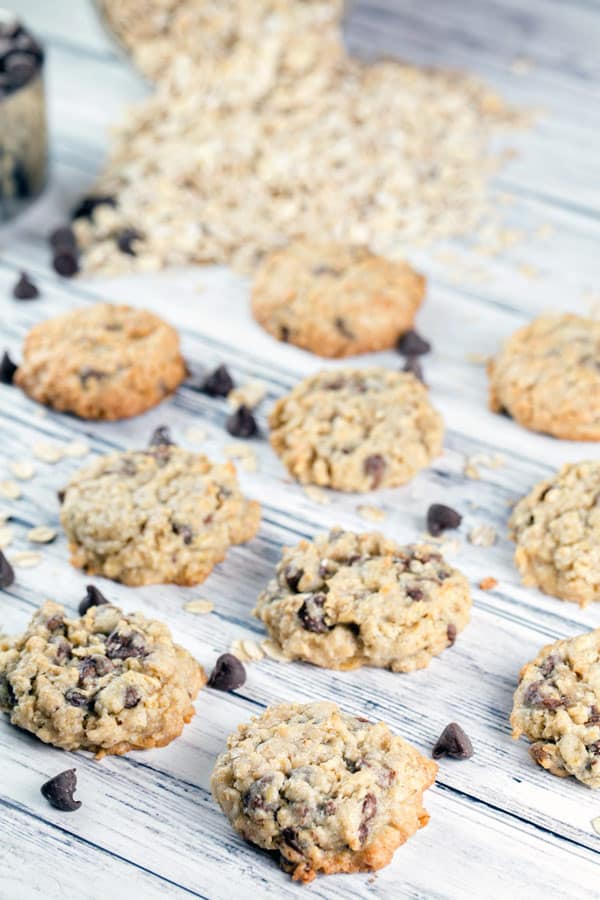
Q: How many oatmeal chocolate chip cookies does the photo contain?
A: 10